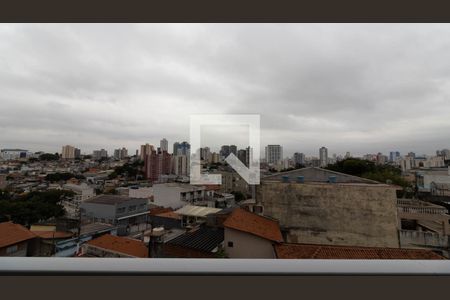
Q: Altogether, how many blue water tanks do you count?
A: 3